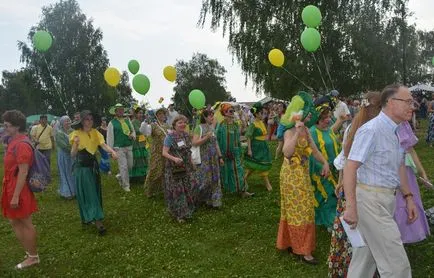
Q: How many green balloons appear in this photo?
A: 6